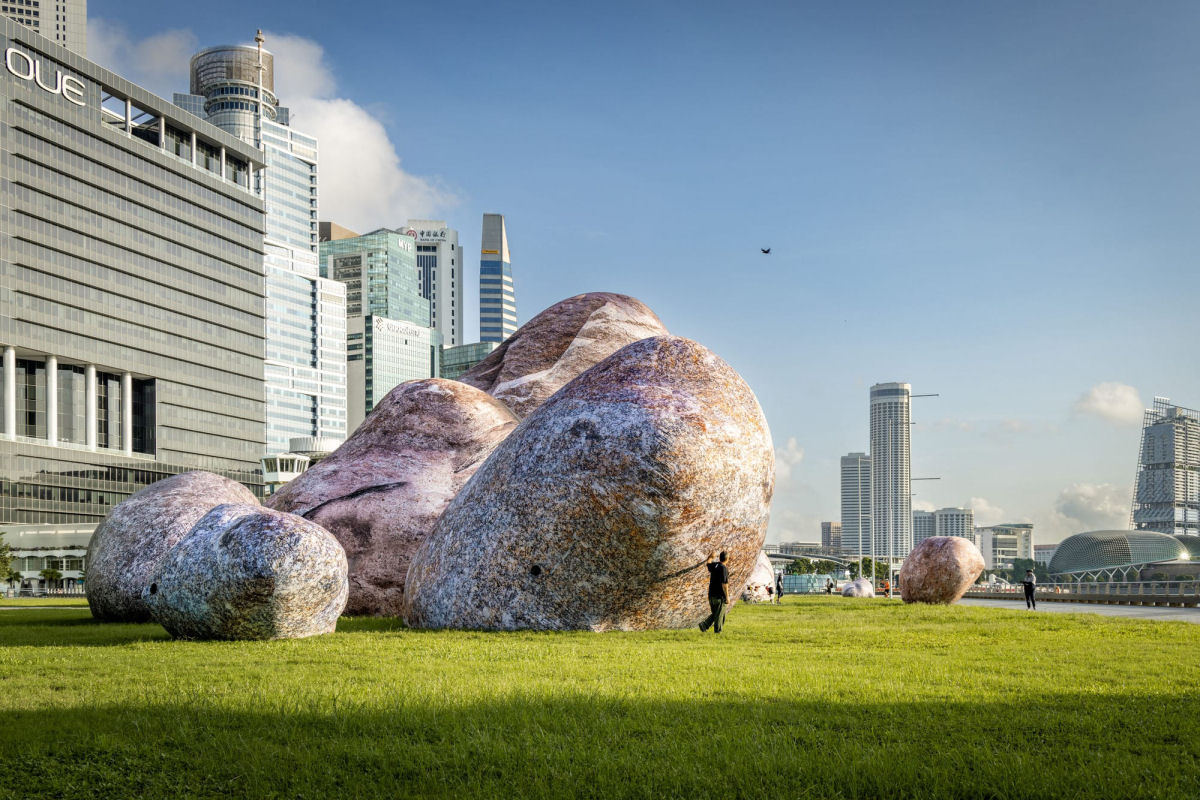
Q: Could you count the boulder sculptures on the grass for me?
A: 8